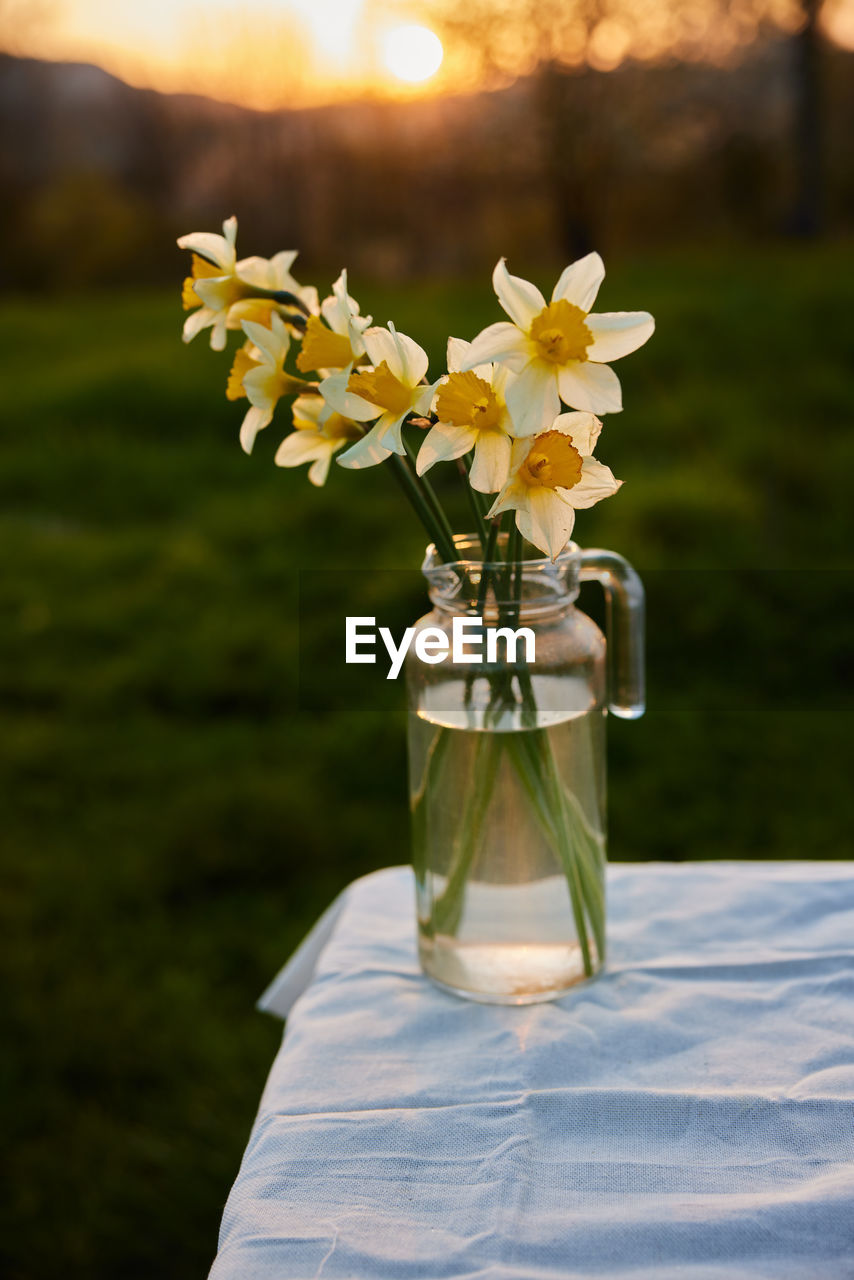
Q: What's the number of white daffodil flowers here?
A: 9